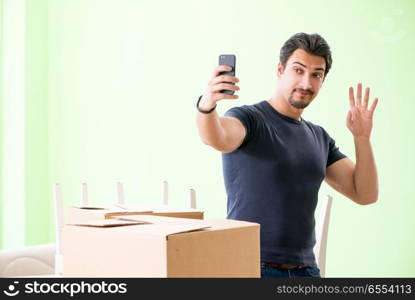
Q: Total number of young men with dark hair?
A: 1